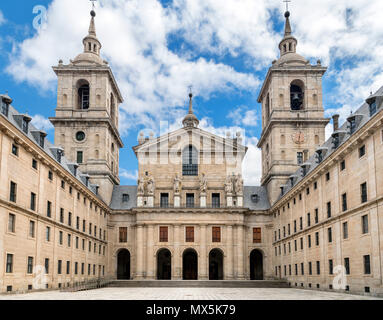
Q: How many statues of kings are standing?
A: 6